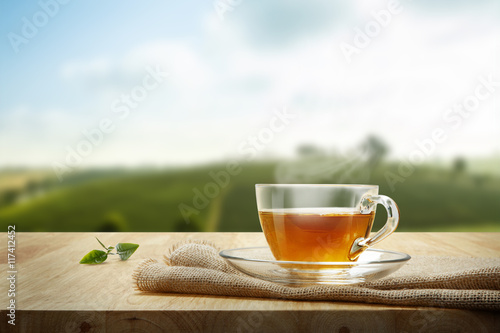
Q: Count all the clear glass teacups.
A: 1